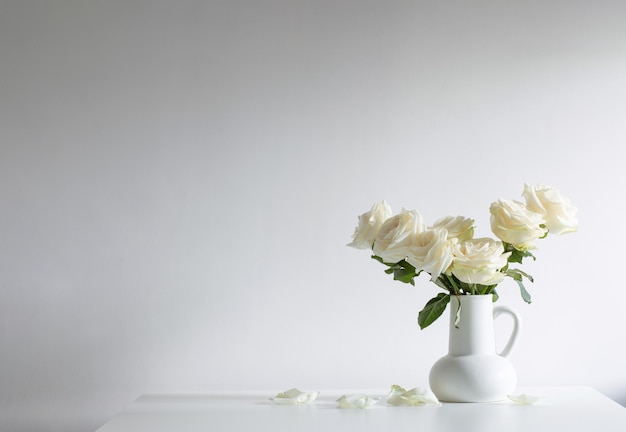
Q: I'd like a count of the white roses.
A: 7